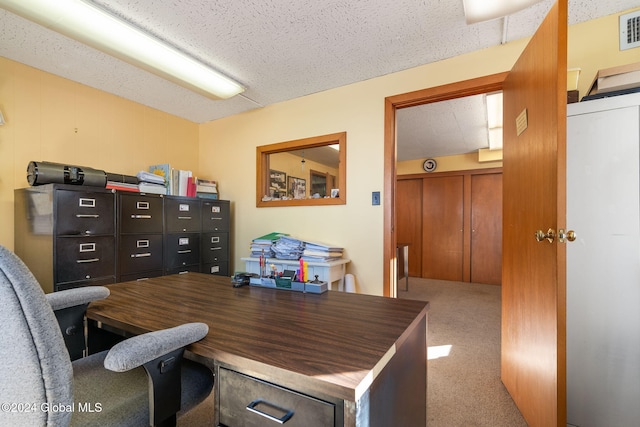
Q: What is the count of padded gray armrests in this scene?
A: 2